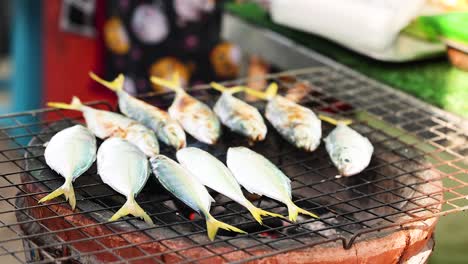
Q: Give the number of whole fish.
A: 11